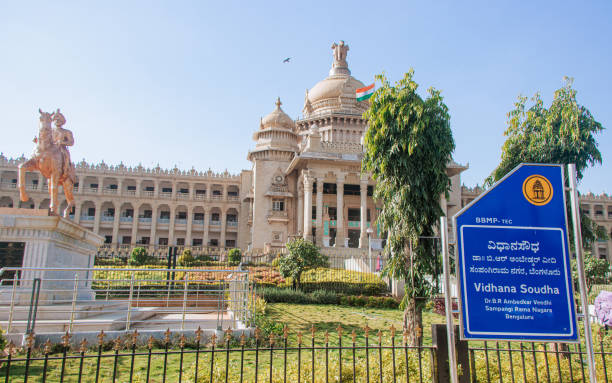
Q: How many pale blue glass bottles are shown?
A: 0